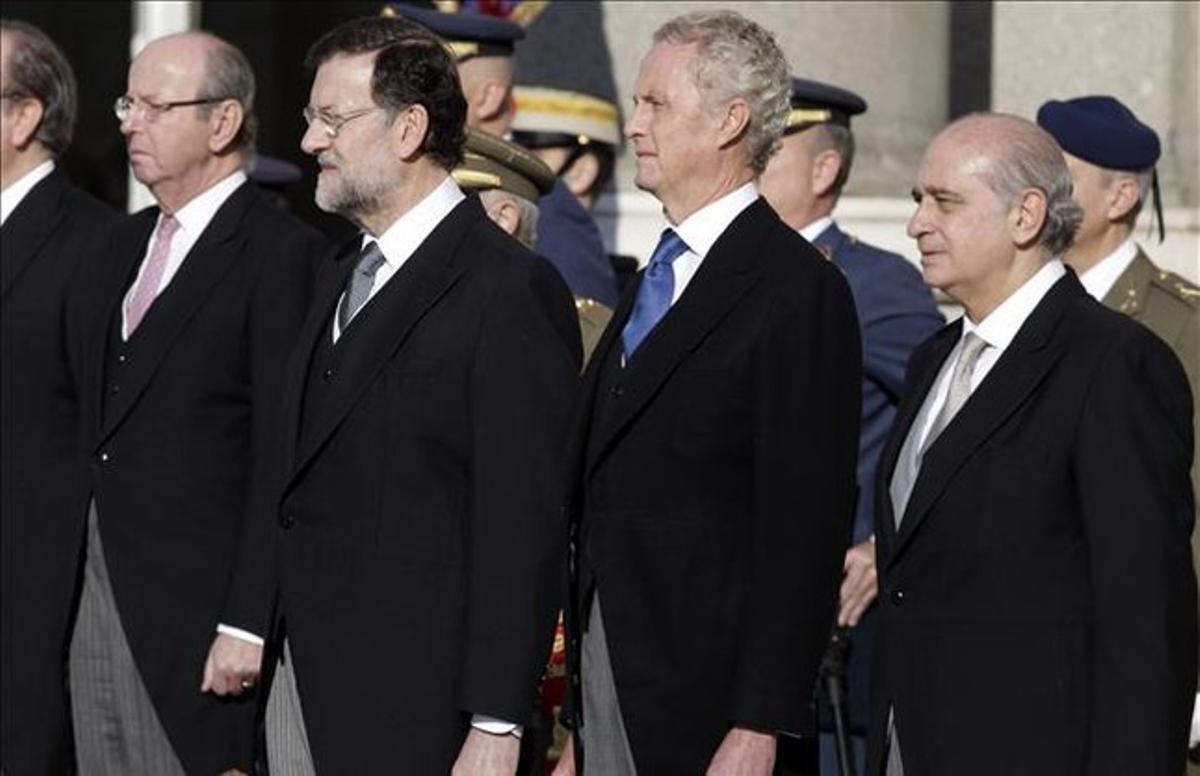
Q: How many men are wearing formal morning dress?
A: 5